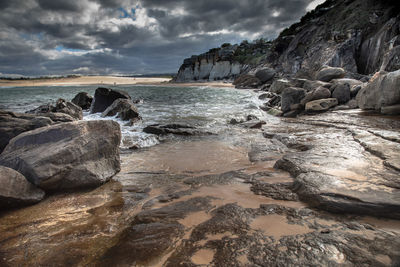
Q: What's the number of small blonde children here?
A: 0